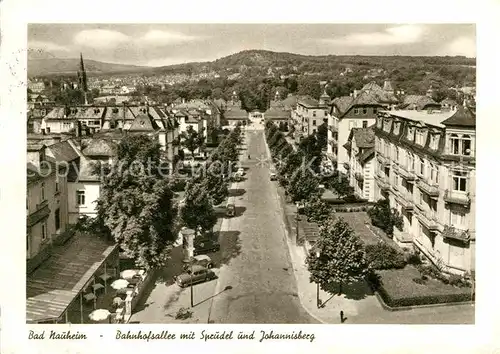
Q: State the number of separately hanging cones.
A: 0